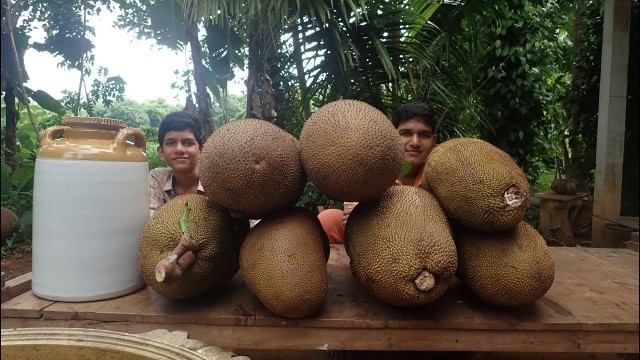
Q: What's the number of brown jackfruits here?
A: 7